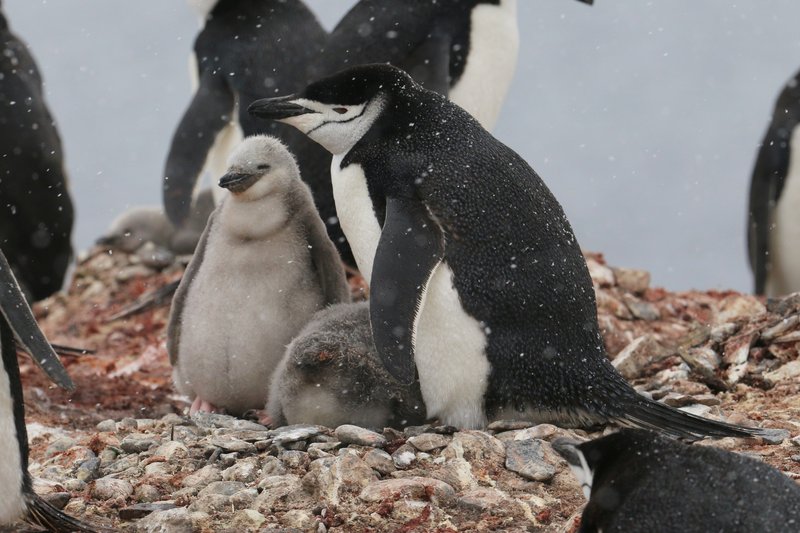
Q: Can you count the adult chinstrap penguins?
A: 7